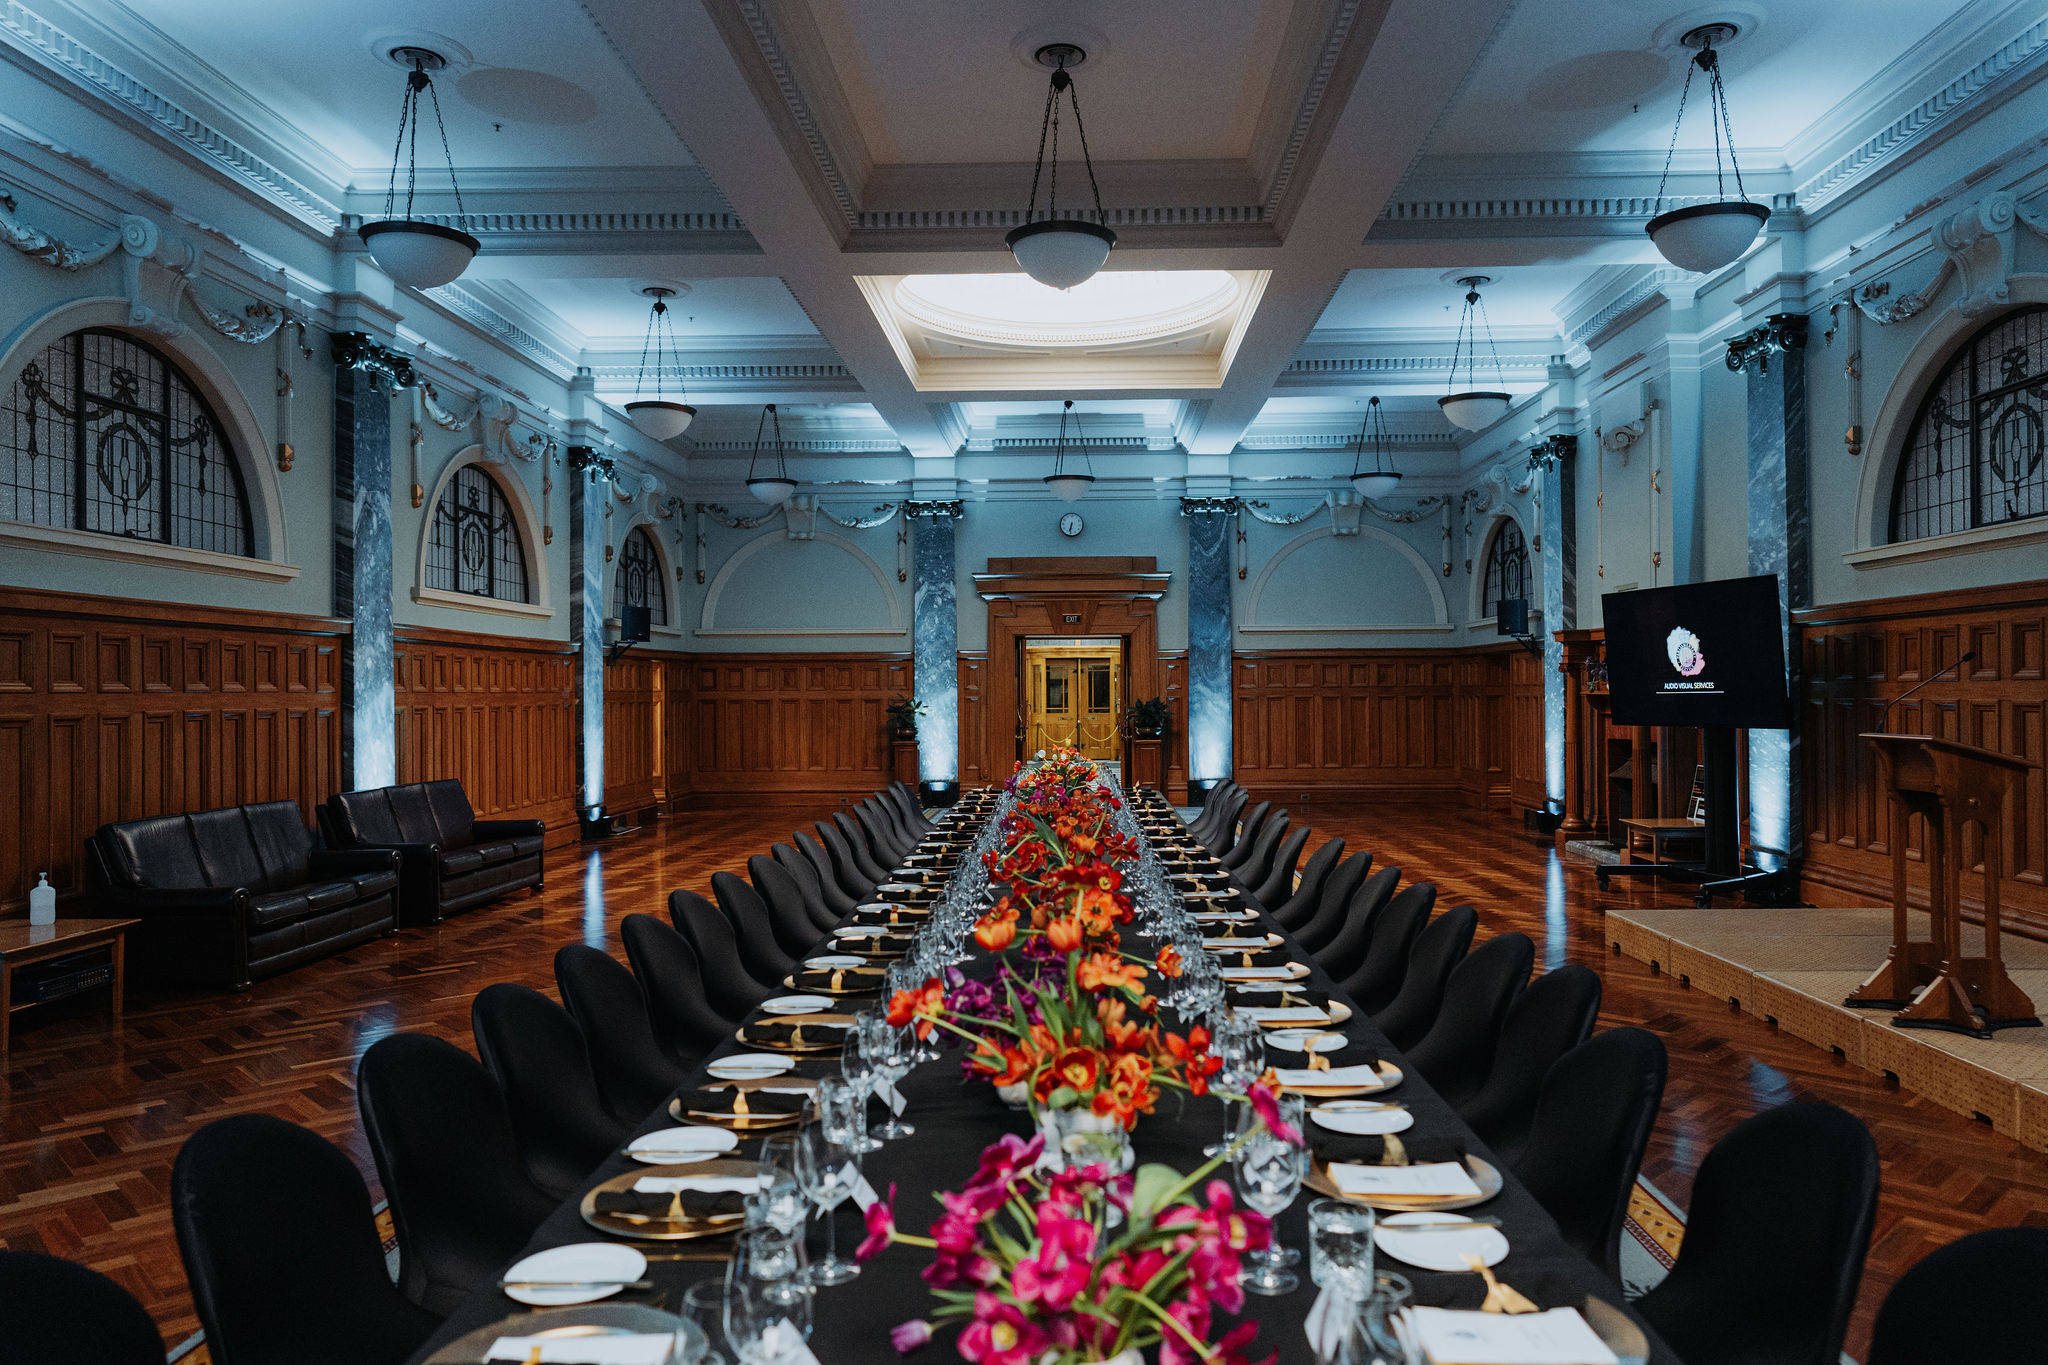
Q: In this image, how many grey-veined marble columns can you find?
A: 6